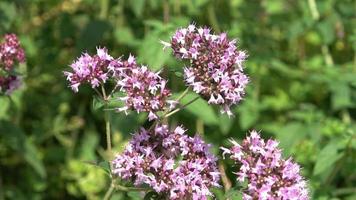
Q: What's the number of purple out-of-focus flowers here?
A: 1